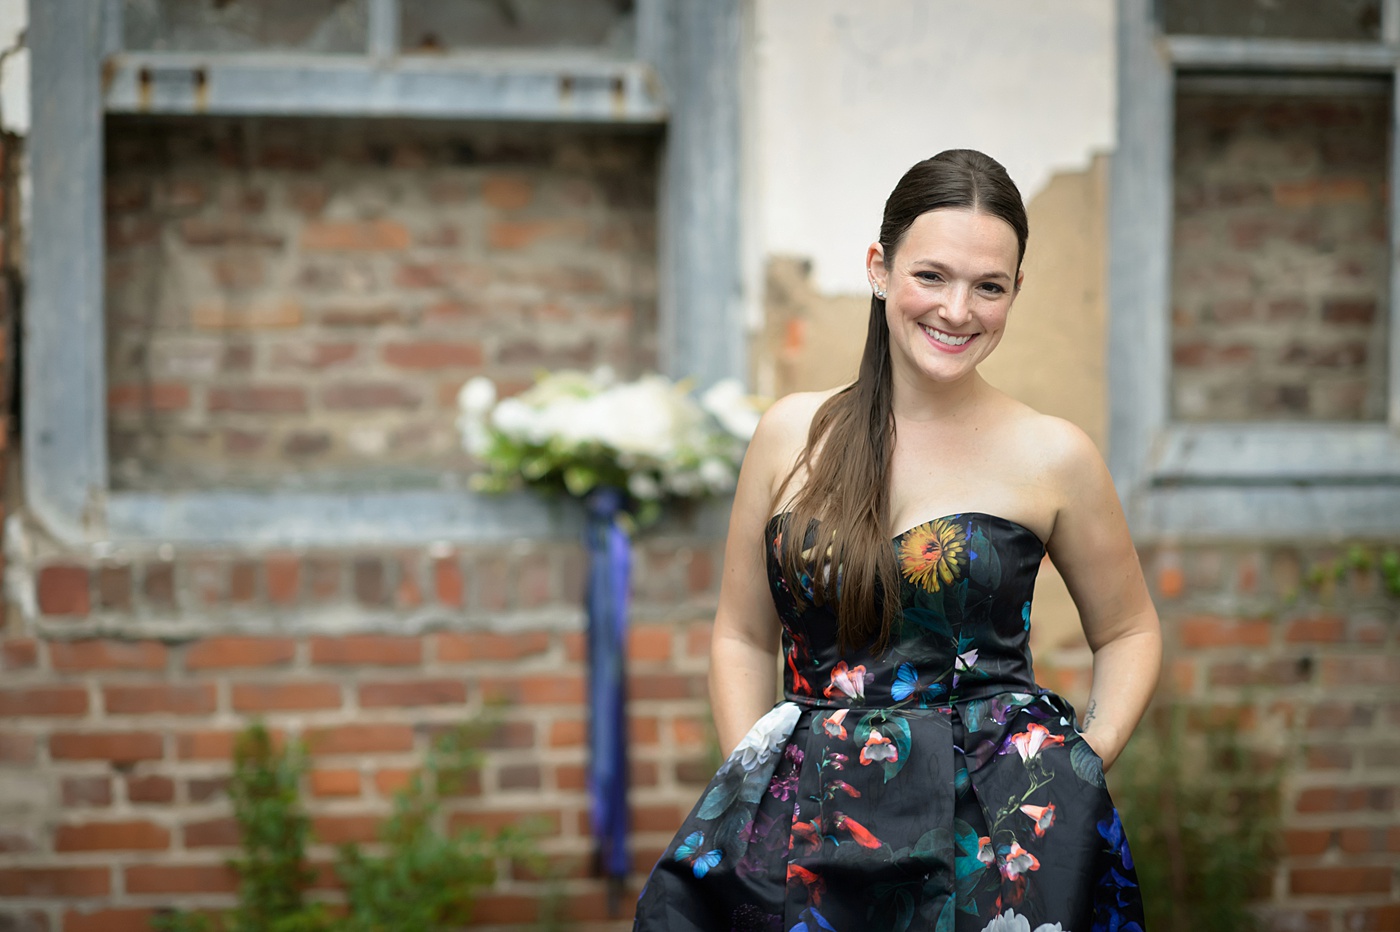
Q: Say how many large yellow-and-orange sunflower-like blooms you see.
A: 1